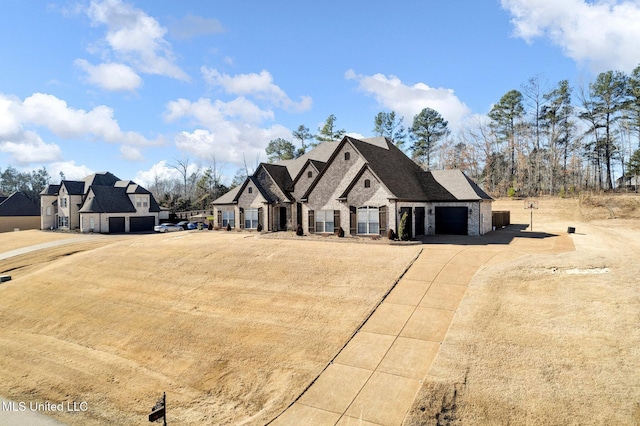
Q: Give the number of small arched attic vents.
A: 5